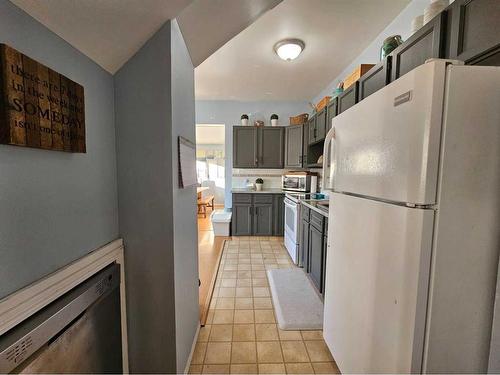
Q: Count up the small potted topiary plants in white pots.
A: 3